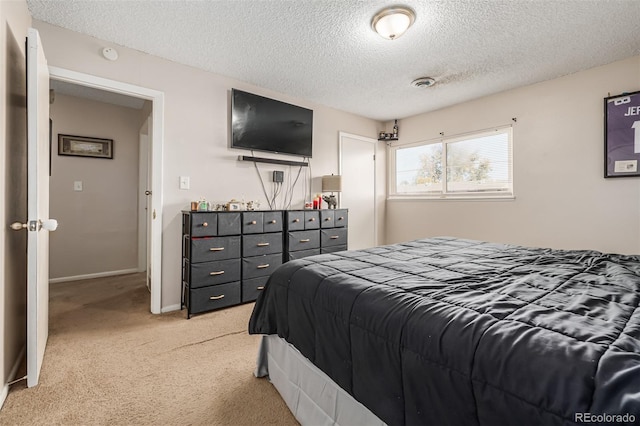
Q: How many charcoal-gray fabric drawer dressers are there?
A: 2